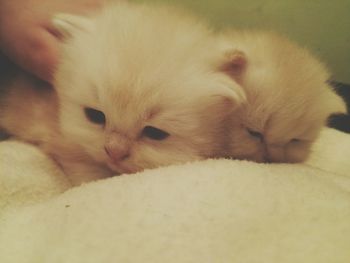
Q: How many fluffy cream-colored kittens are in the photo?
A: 2